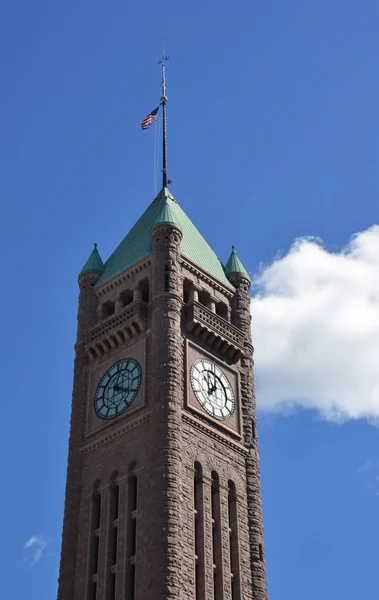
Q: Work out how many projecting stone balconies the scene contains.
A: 2